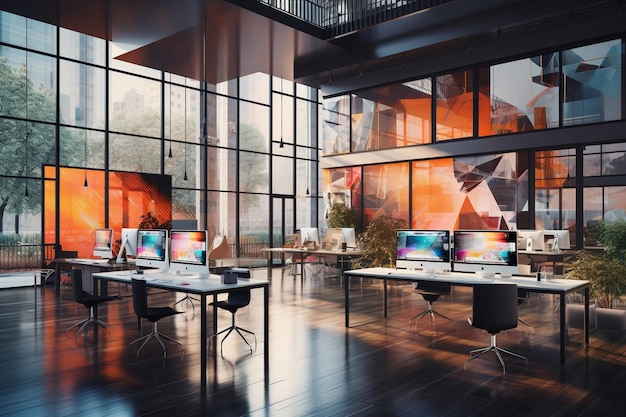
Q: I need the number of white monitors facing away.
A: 5